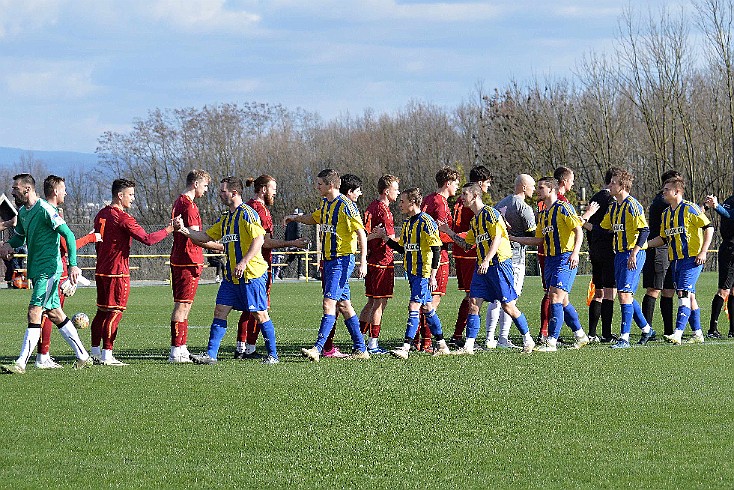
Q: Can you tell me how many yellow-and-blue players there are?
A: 7